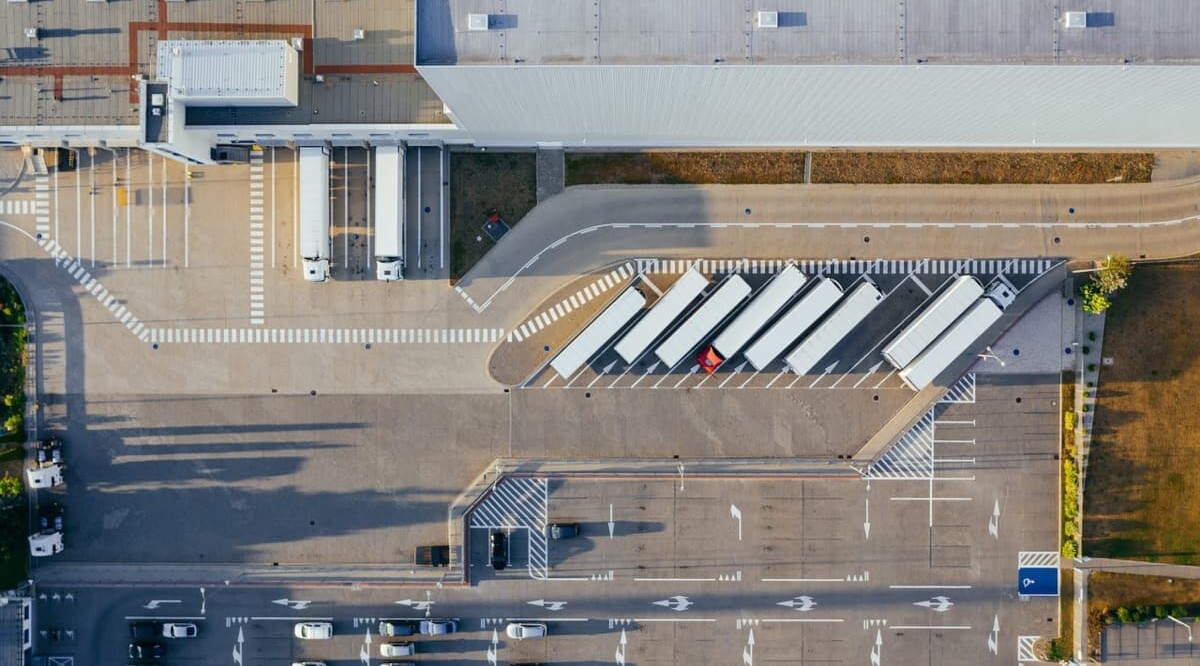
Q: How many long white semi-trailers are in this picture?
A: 10